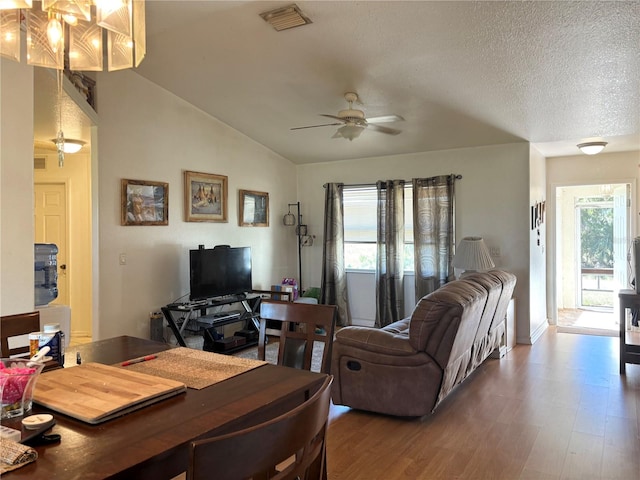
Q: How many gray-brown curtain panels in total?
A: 3